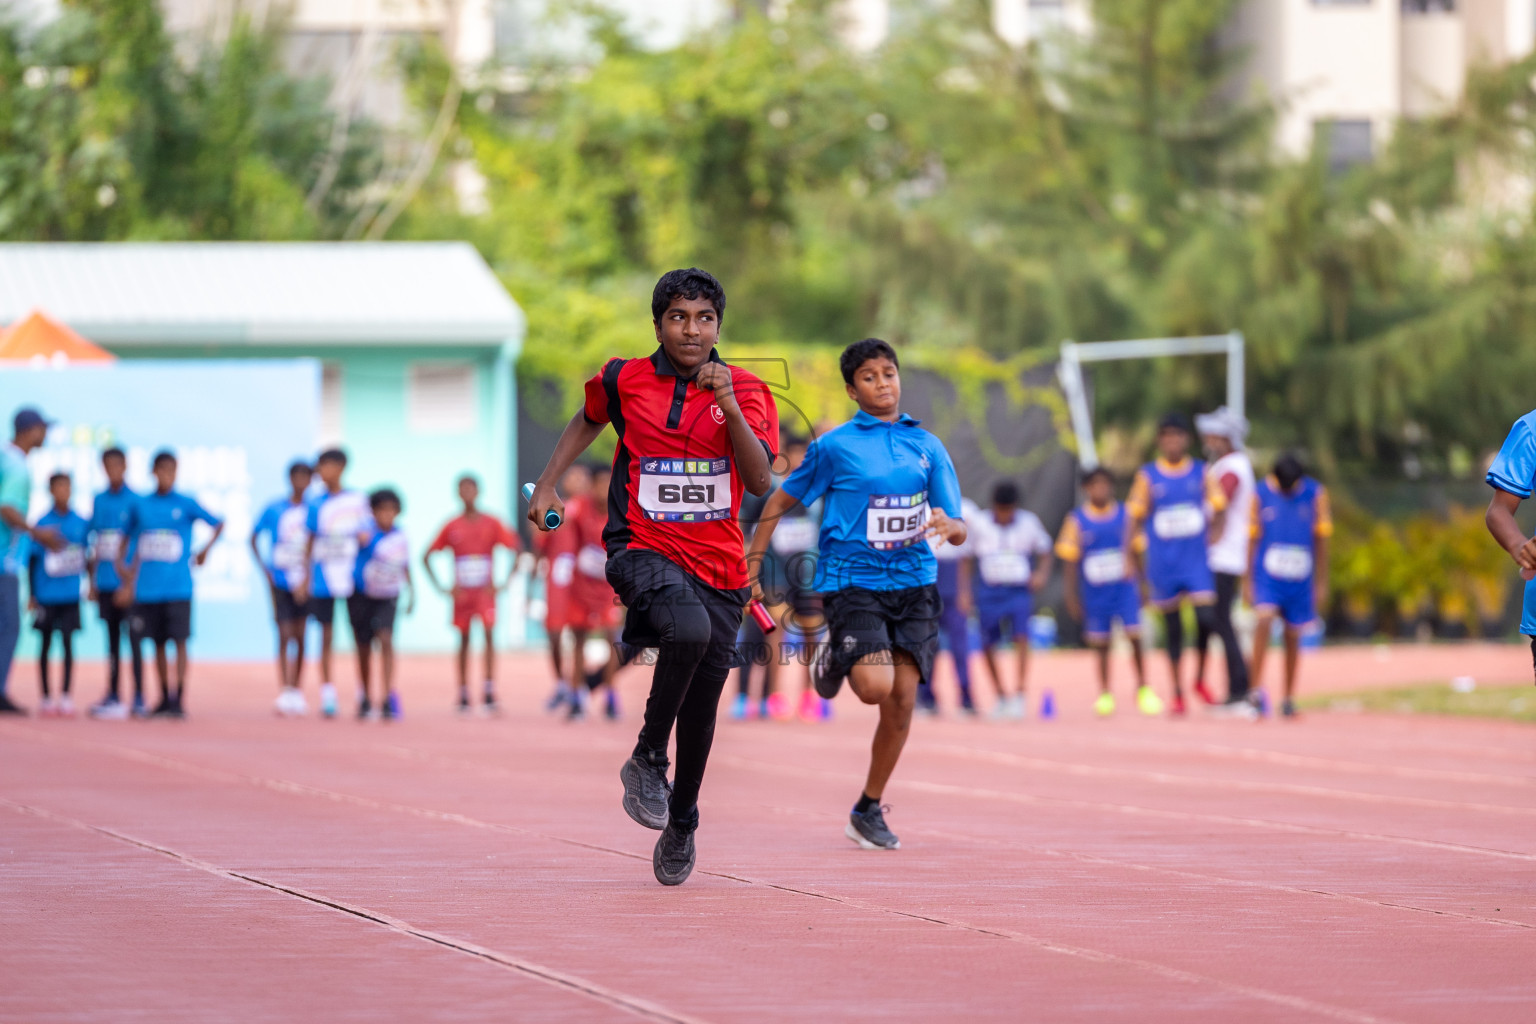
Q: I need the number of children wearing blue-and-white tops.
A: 3